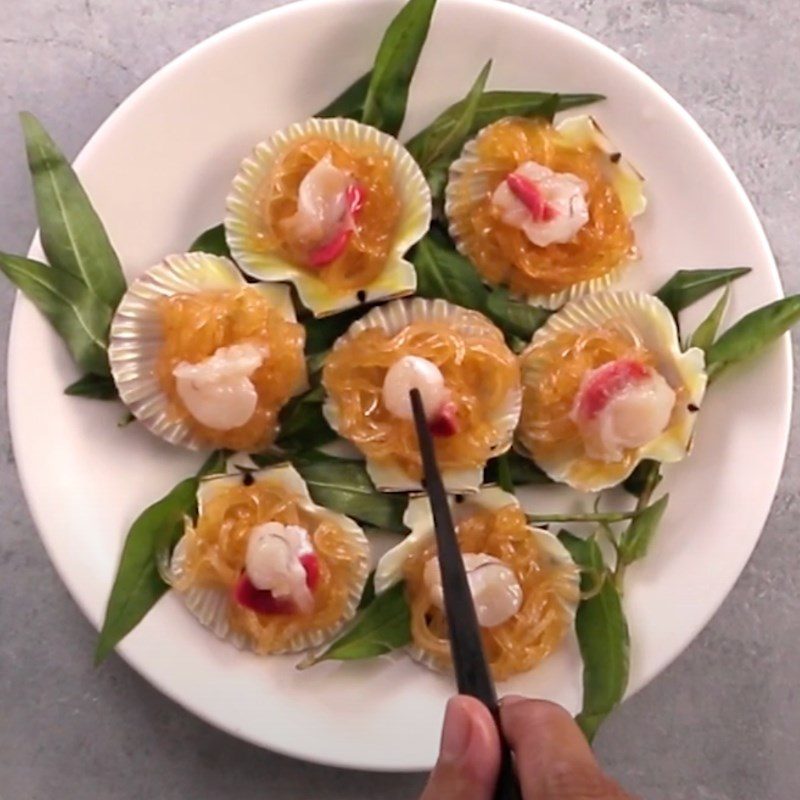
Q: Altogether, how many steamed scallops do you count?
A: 7